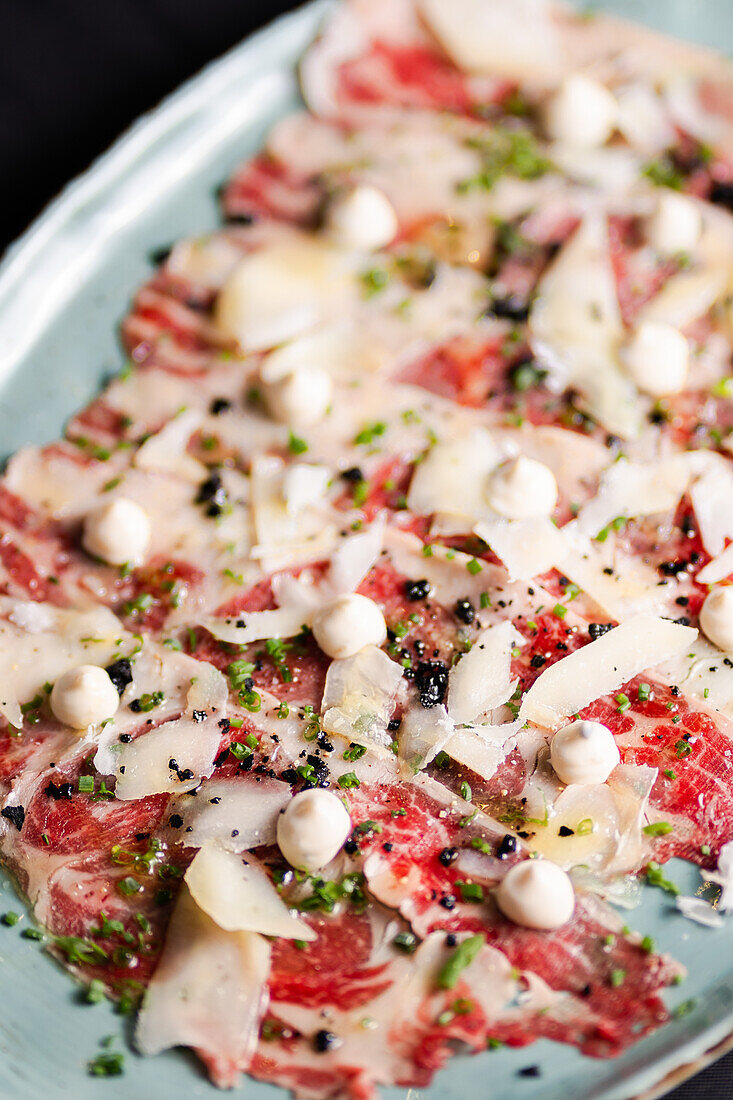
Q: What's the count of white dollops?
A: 13